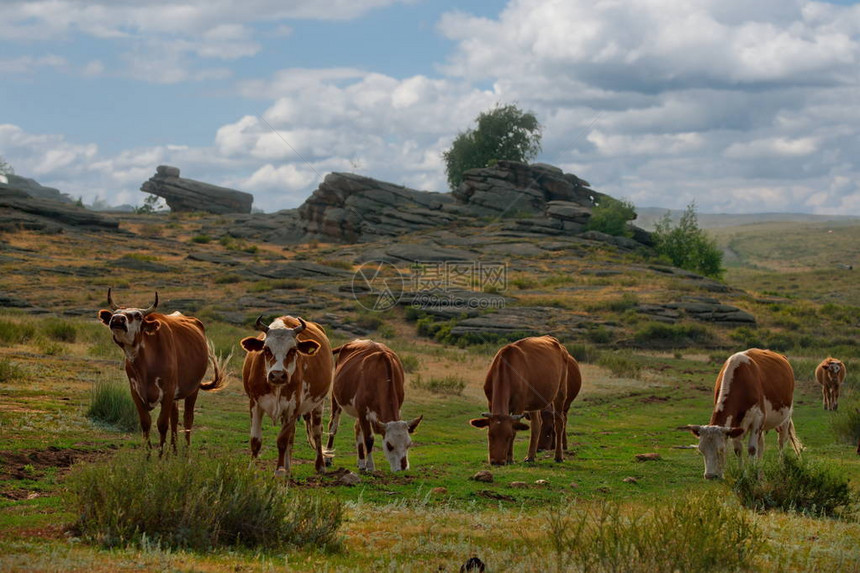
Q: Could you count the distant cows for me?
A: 1